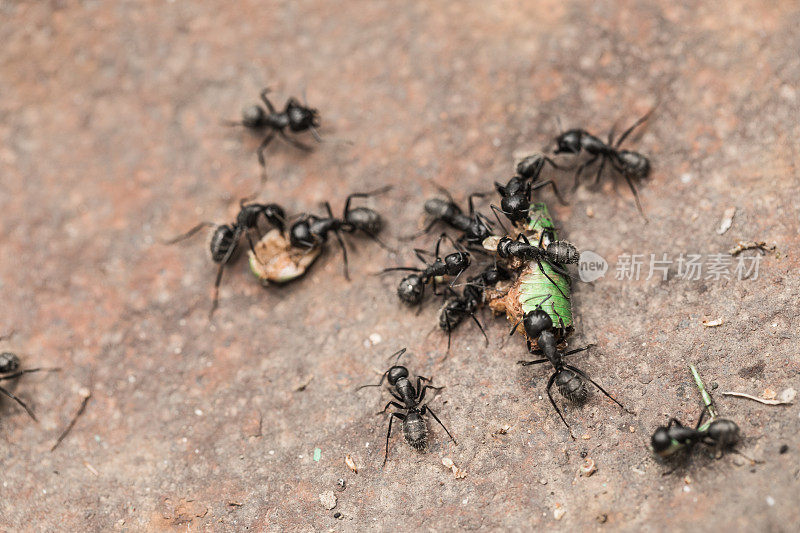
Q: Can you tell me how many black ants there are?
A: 13